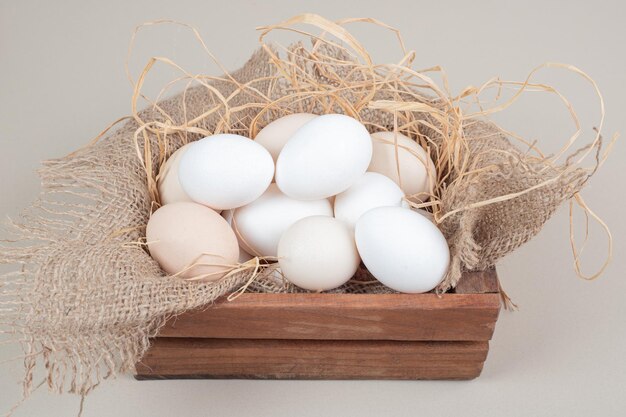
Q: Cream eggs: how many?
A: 5